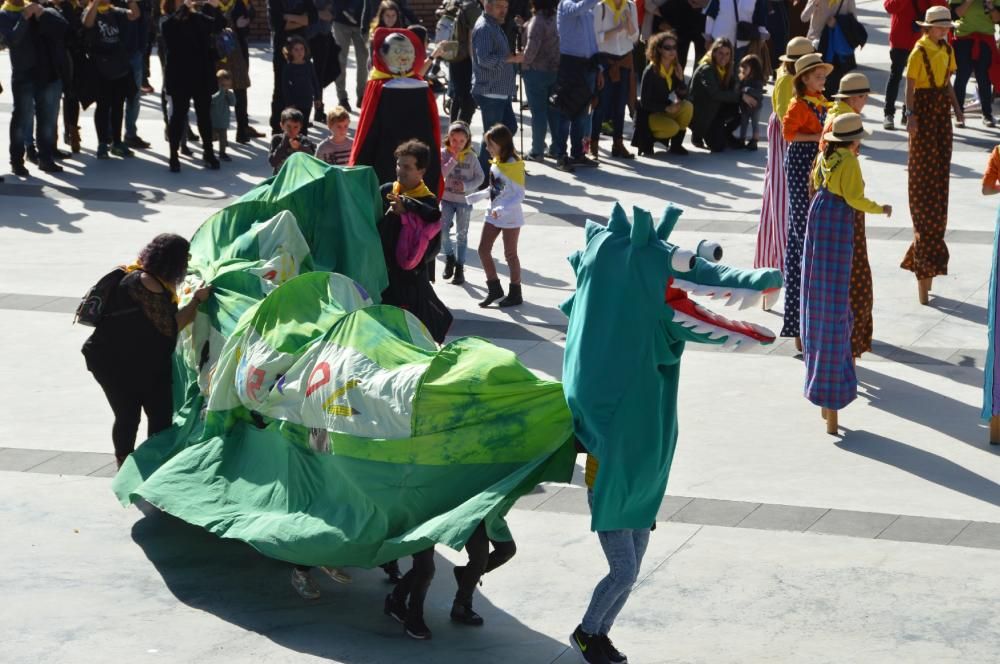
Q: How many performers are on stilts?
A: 6